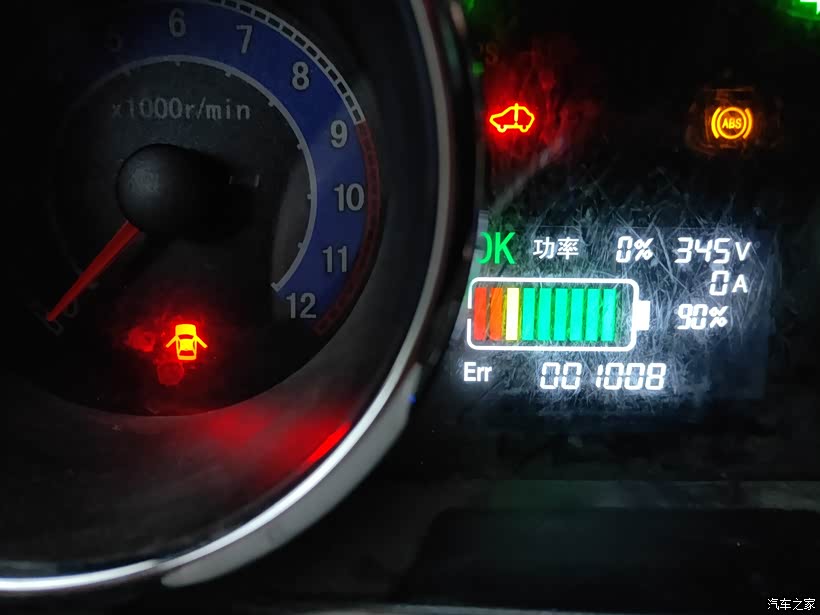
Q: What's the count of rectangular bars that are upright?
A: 9